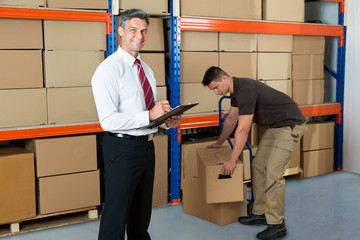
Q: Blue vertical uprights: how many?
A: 3